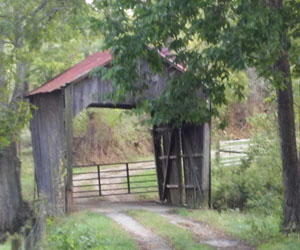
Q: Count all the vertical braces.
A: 2